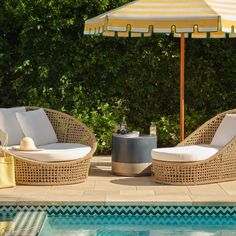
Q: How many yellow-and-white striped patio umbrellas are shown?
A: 1